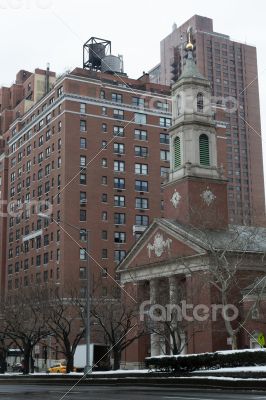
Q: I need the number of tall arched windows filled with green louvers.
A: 2